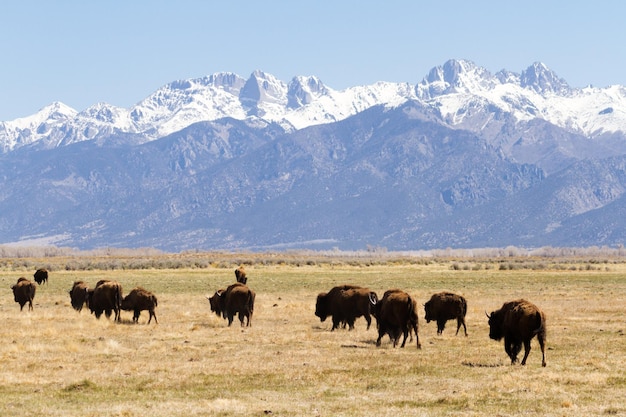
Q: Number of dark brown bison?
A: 11